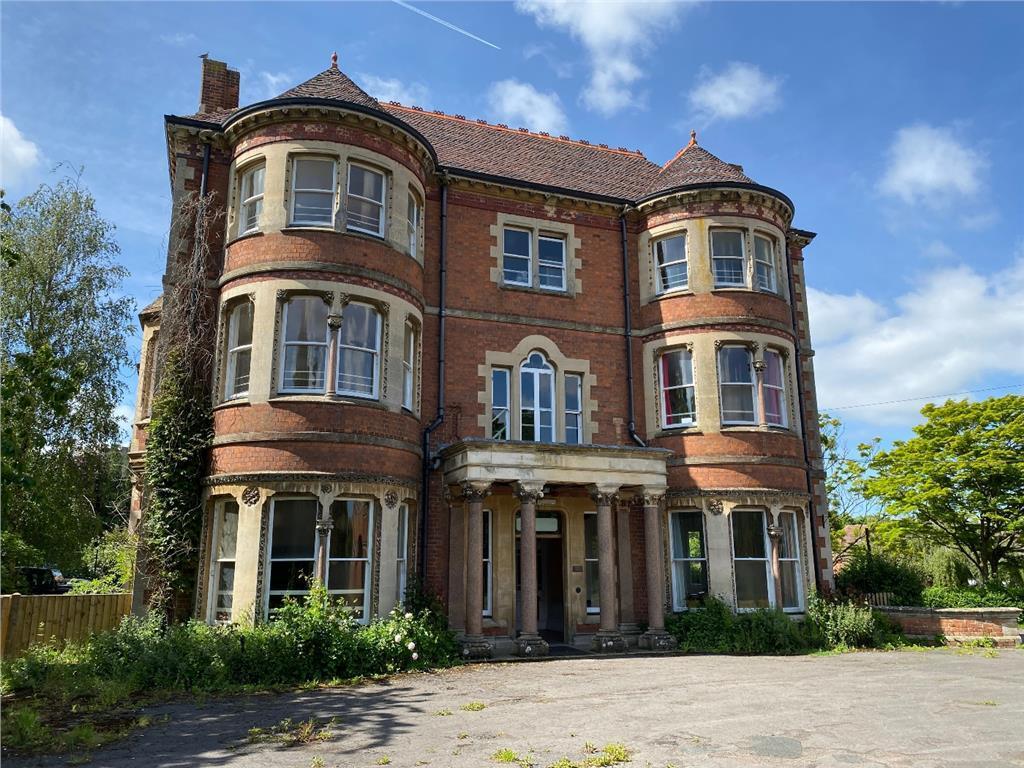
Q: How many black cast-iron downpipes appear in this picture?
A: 4